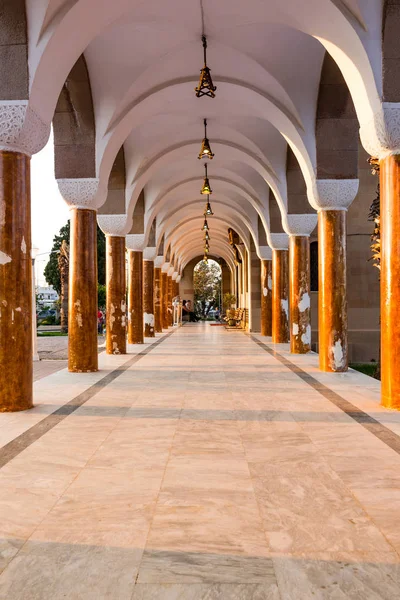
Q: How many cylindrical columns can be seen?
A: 15